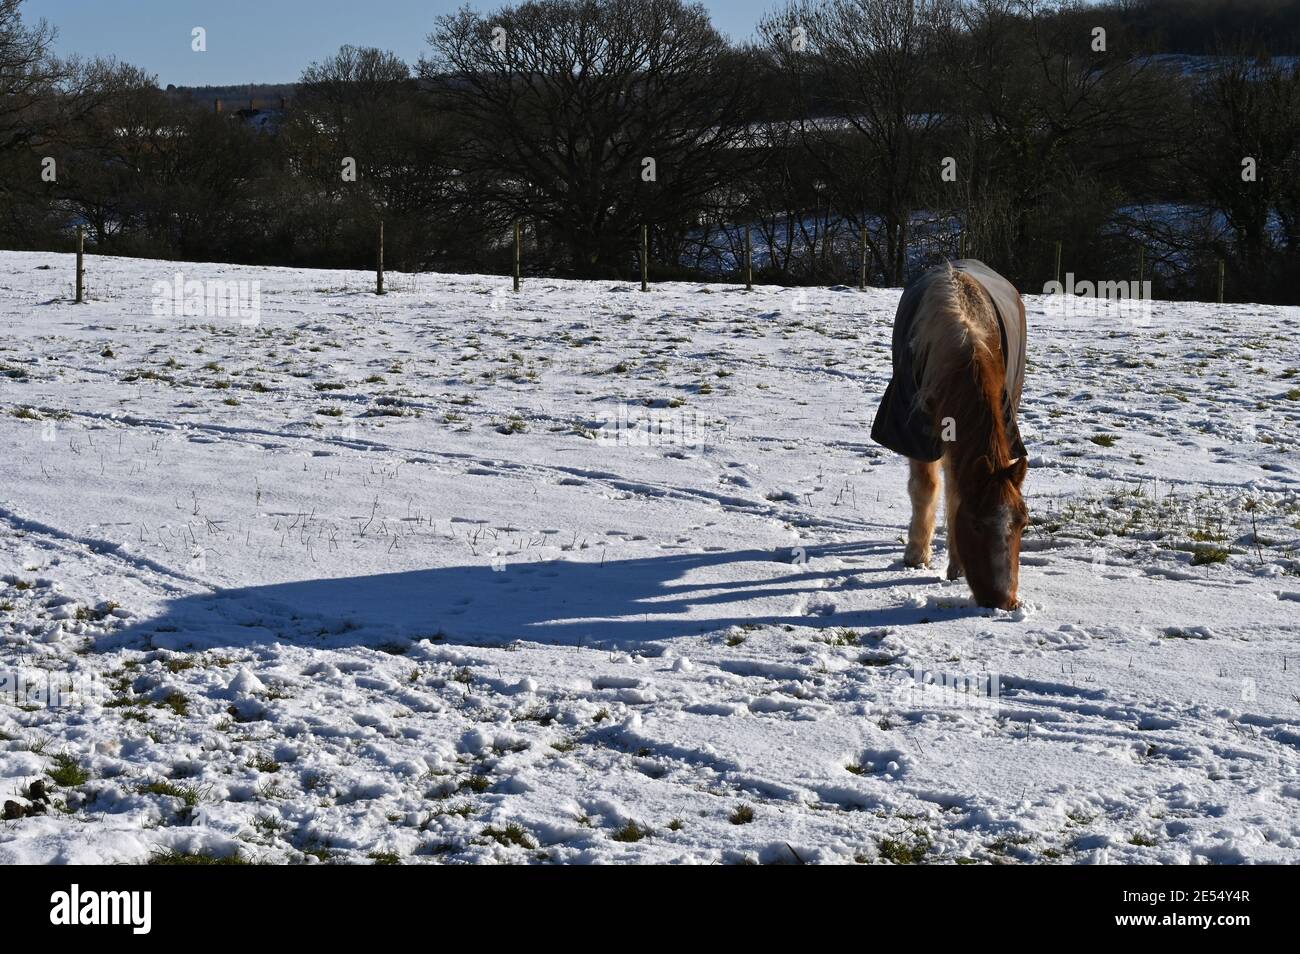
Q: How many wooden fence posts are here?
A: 10